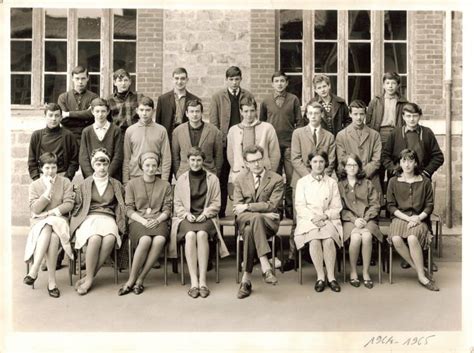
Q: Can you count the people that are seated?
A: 8